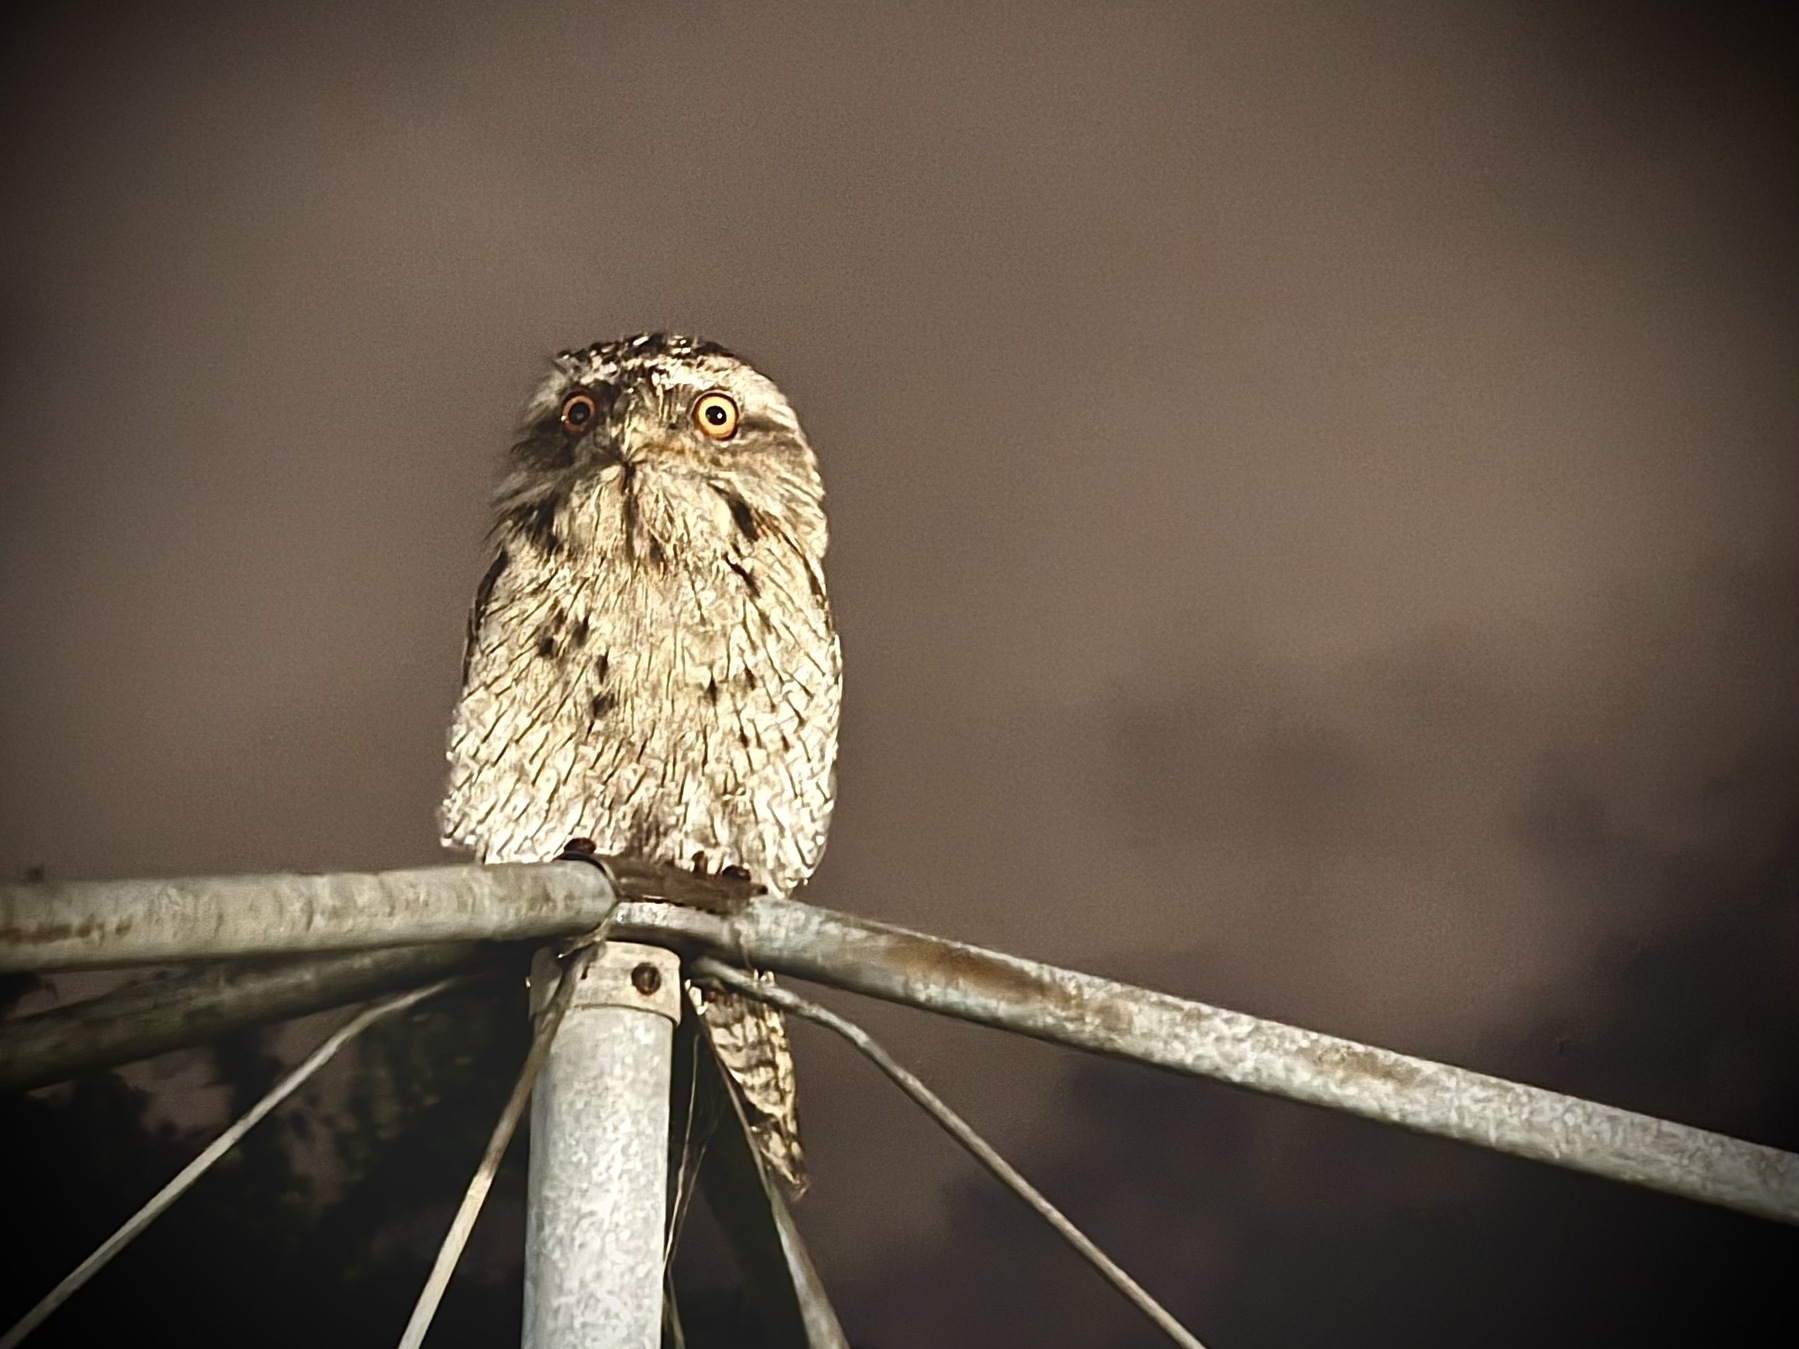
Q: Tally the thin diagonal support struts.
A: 4